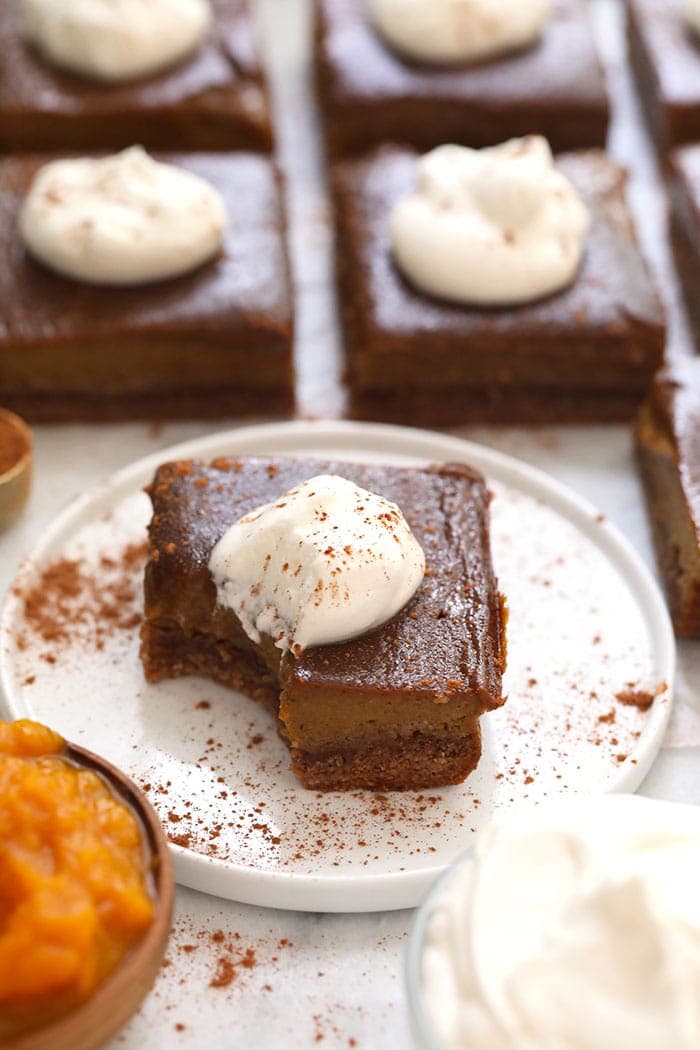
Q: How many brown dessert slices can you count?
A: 8